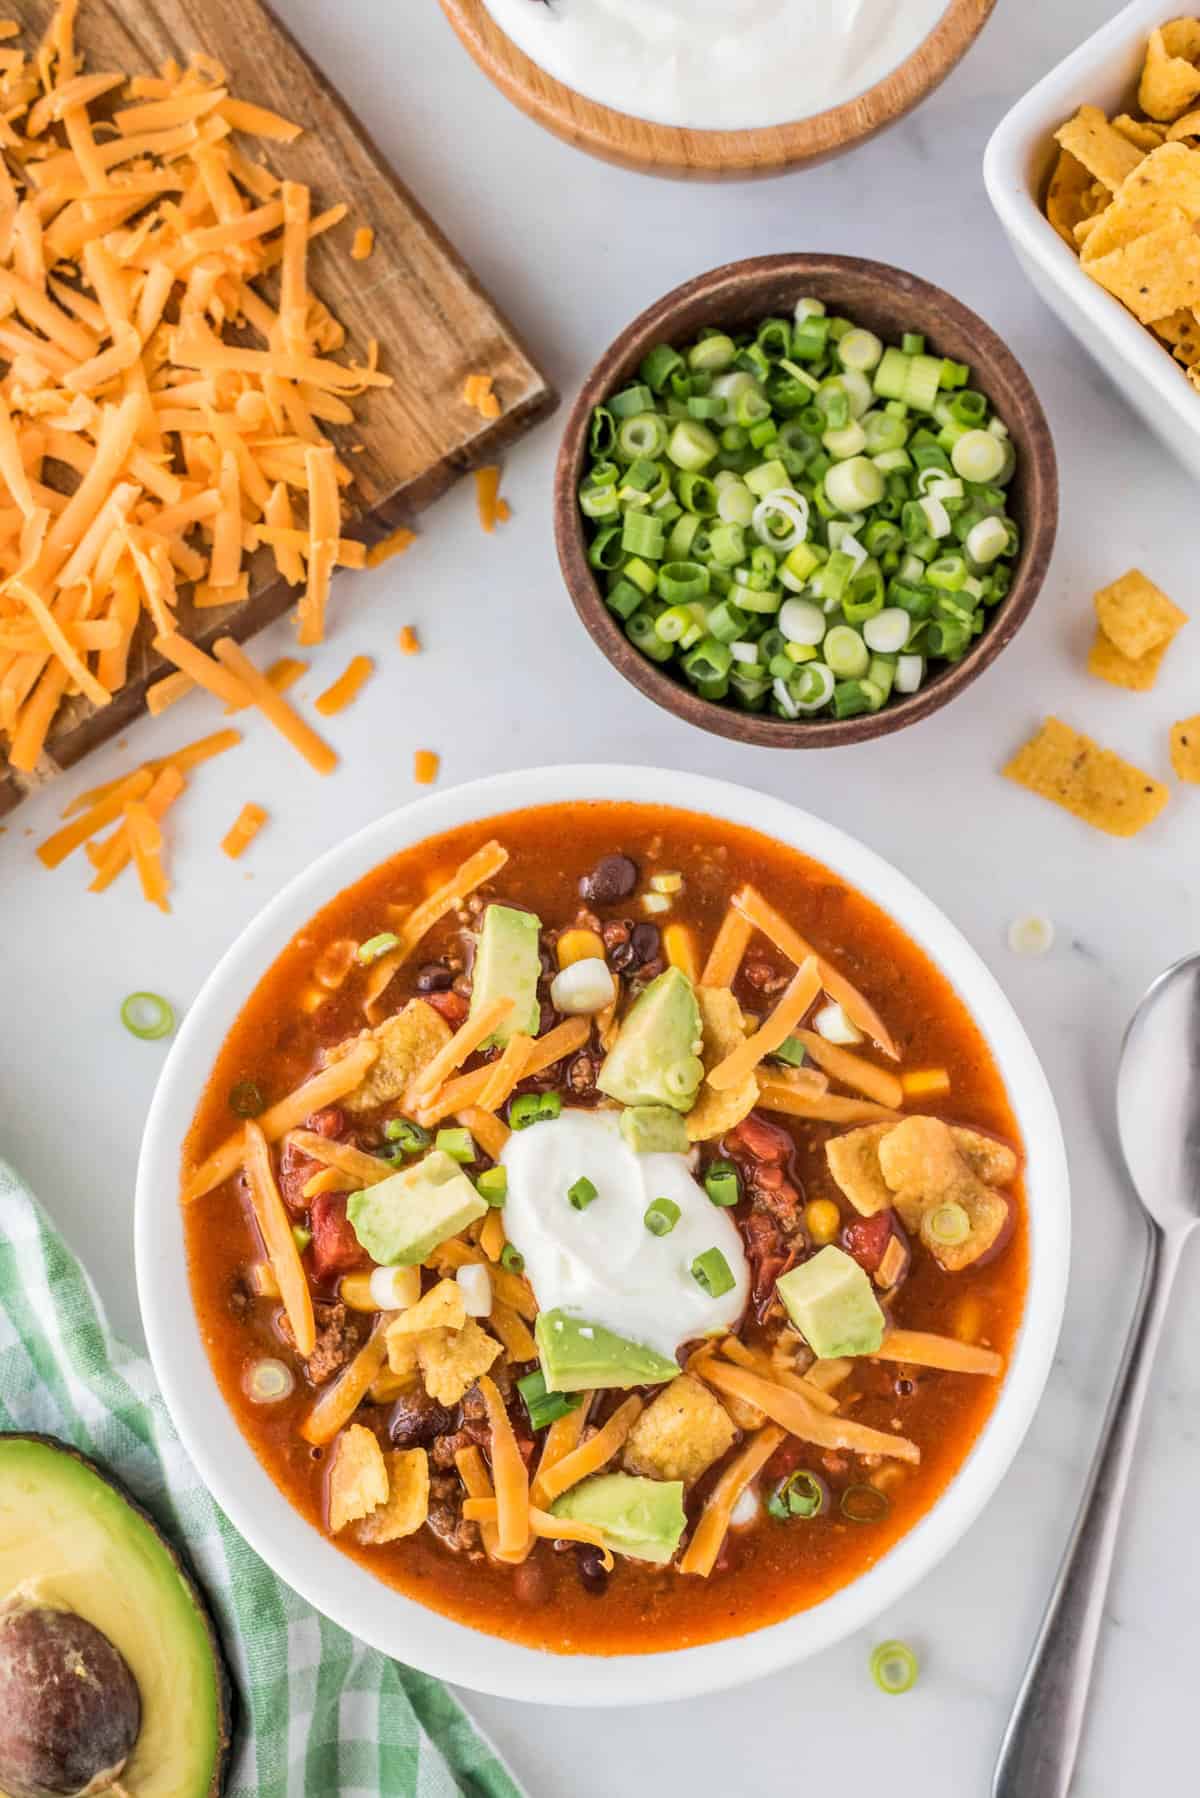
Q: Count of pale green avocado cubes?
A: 7